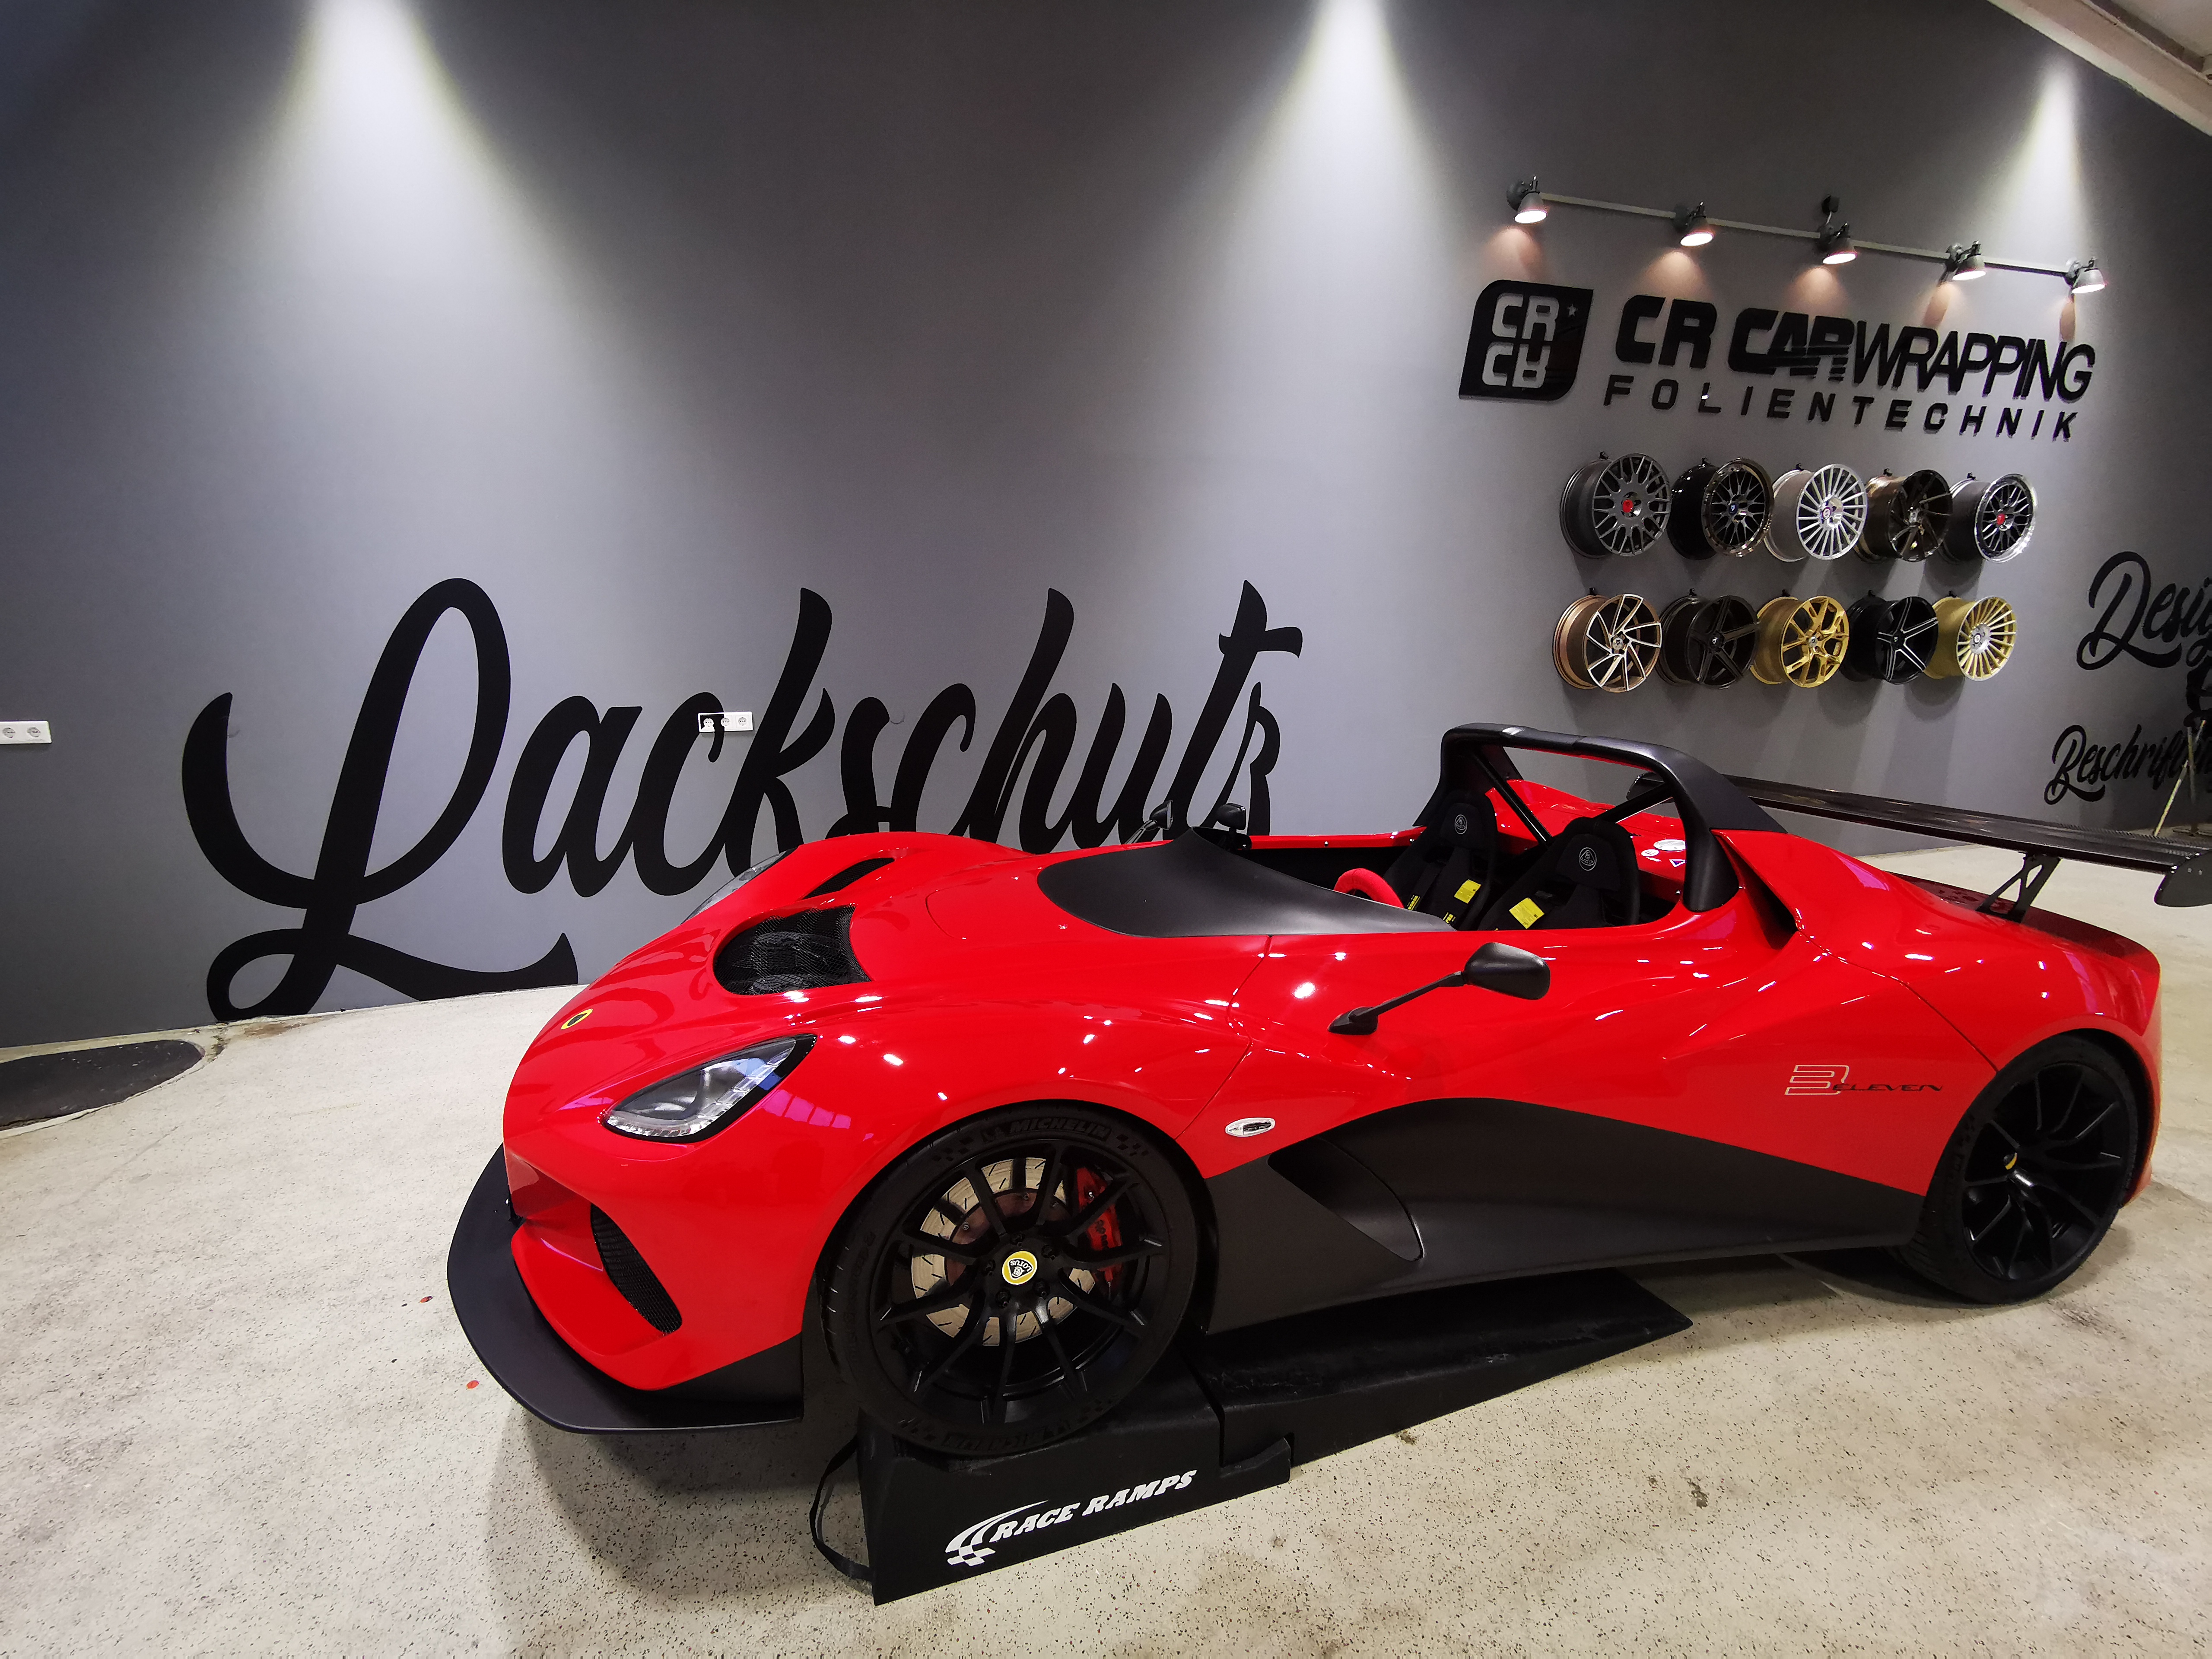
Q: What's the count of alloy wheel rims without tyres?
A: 10